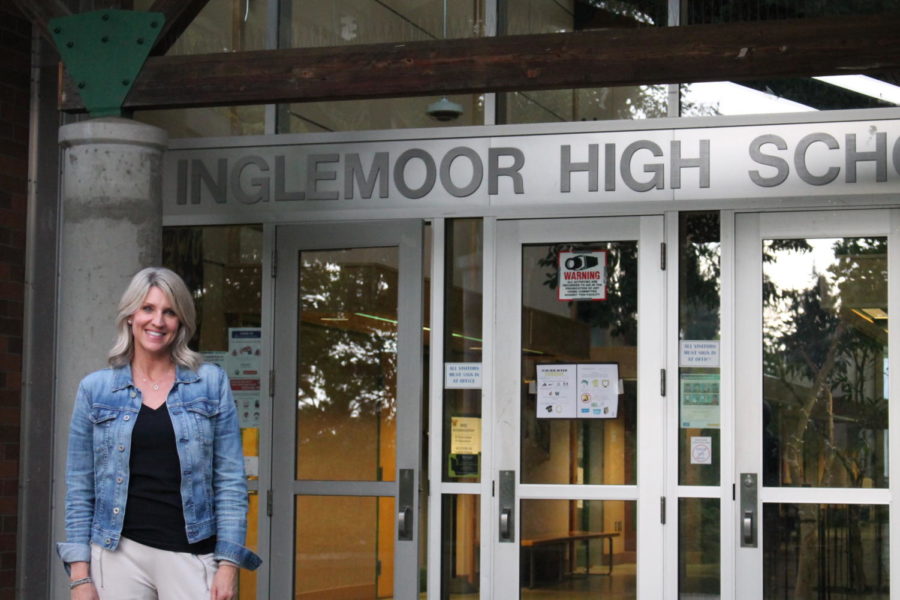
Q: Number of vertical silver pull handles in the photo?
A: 3